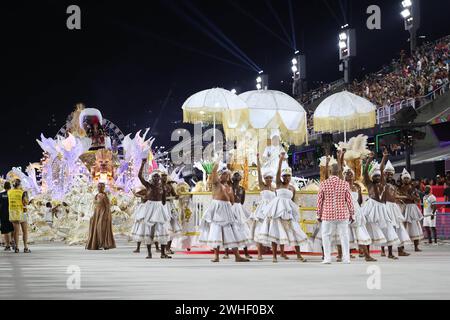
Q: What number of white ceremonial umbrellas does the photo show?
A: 3